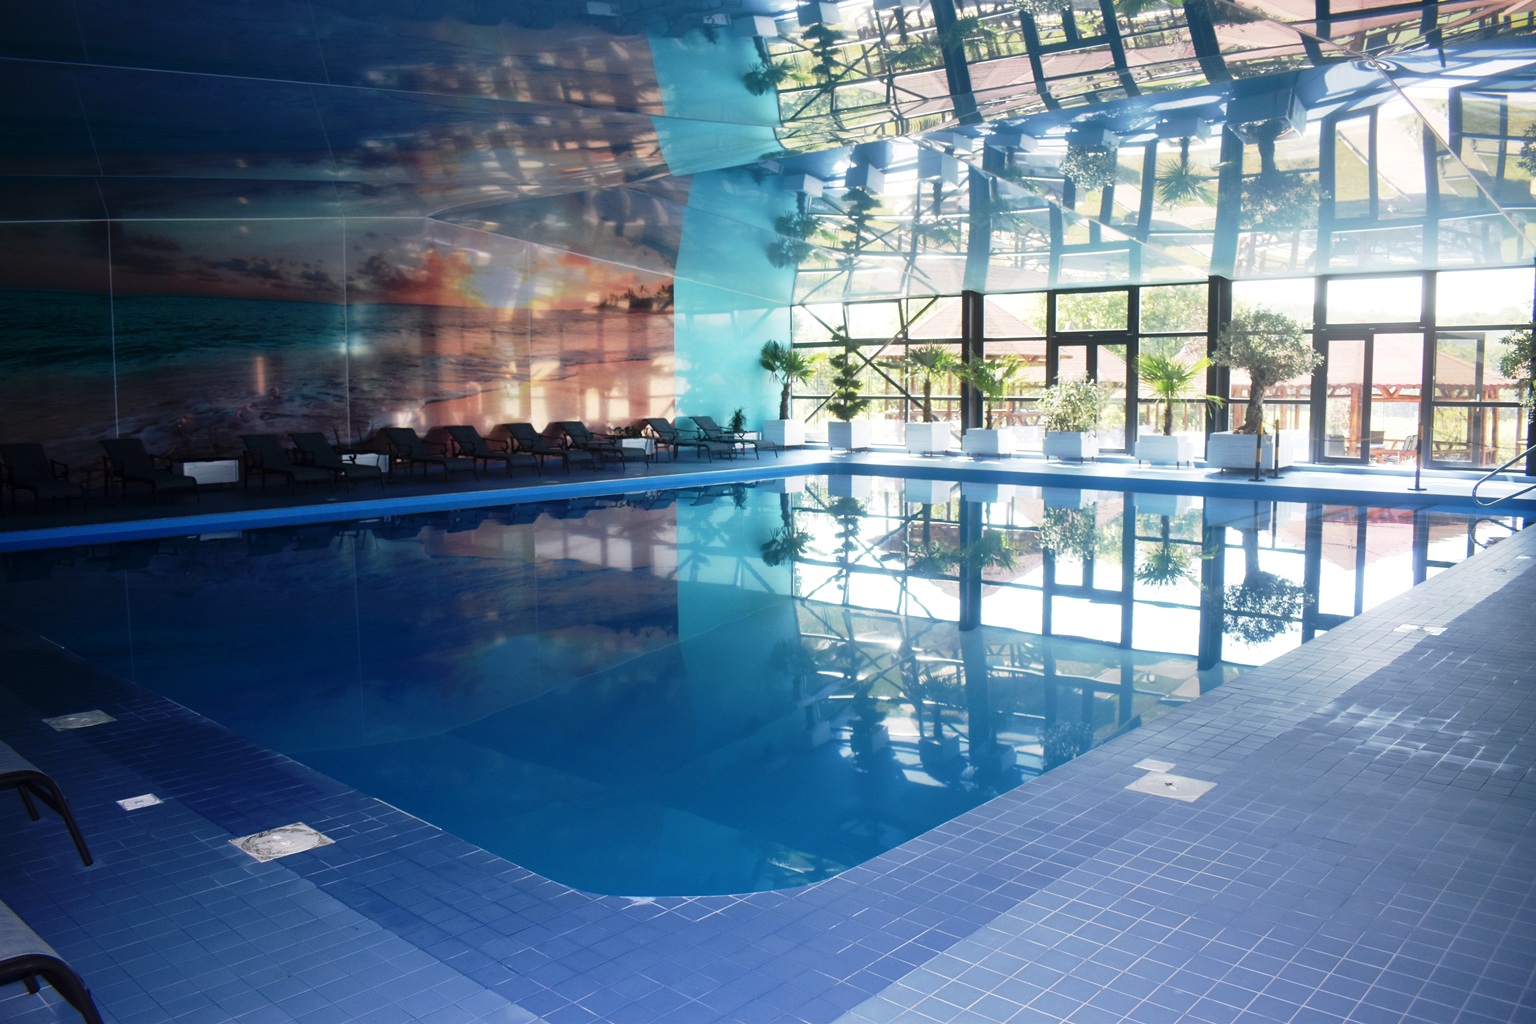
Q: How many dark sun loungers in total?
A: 12